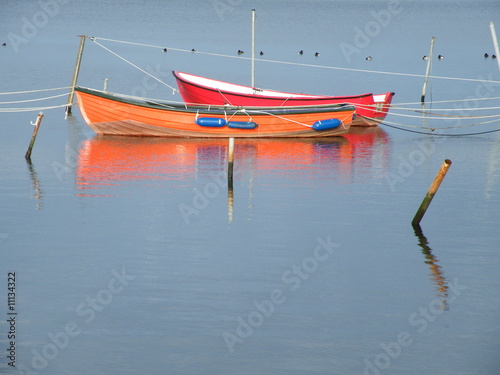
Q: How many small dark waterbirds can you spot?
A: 12